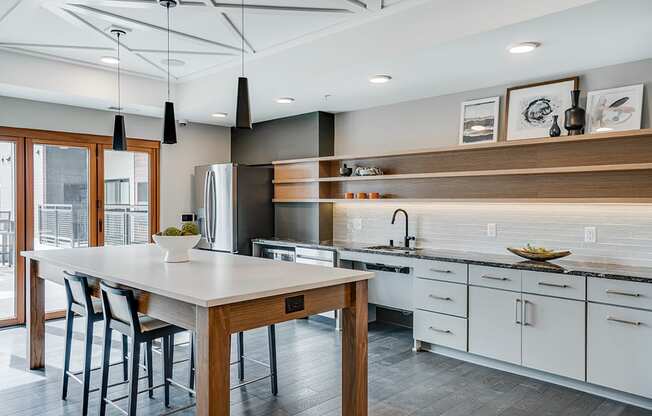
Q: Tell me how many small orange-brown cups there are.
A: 3